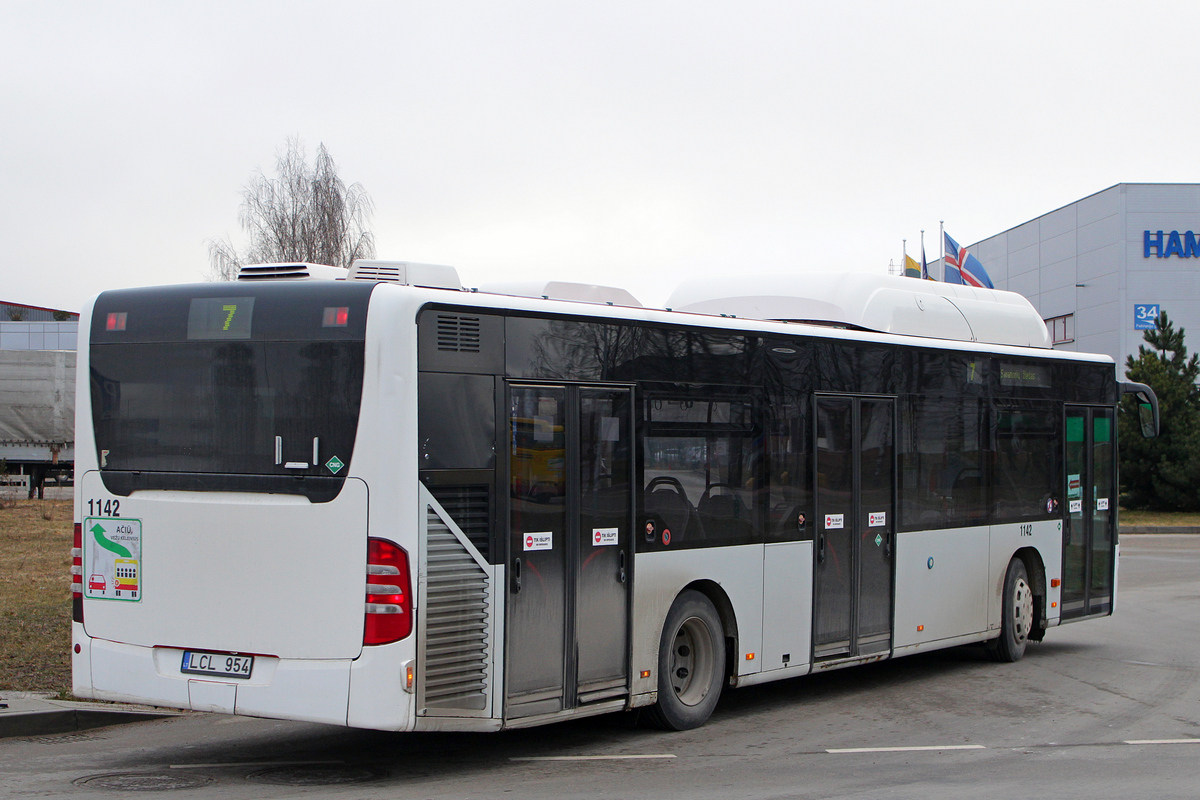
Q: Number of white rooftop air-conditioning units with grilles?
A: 2